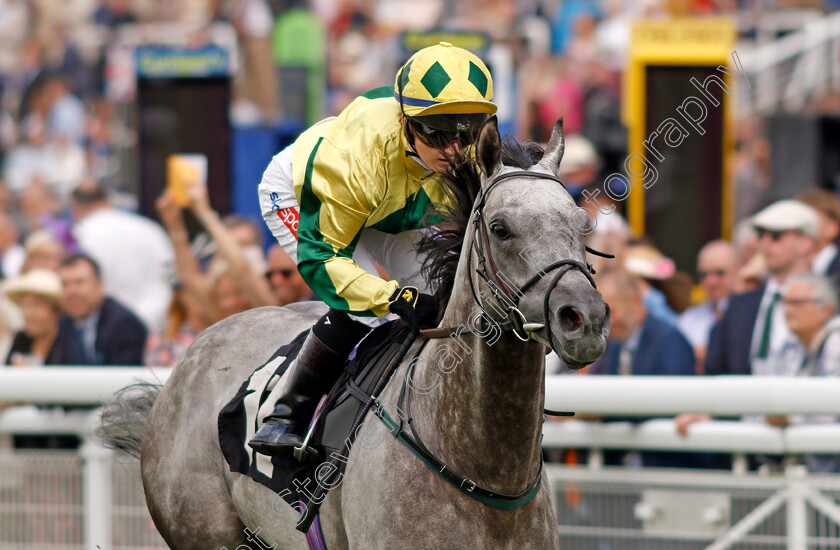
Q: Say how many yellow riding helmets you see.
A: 1